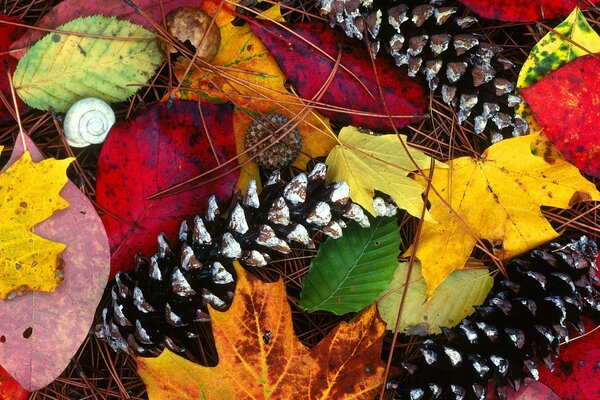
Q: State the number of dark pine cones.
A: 3